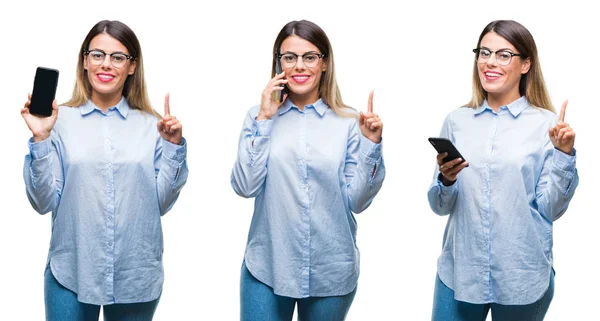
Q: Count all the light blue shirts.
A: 3